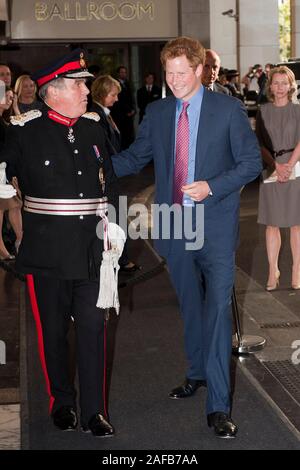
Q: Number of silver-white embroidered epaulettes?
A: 2